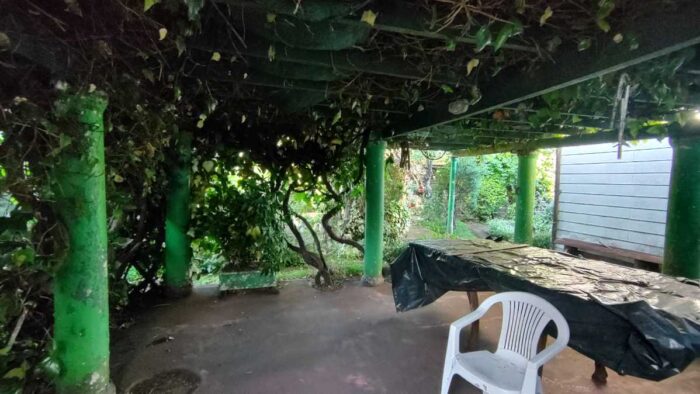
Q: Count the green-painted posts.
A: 6